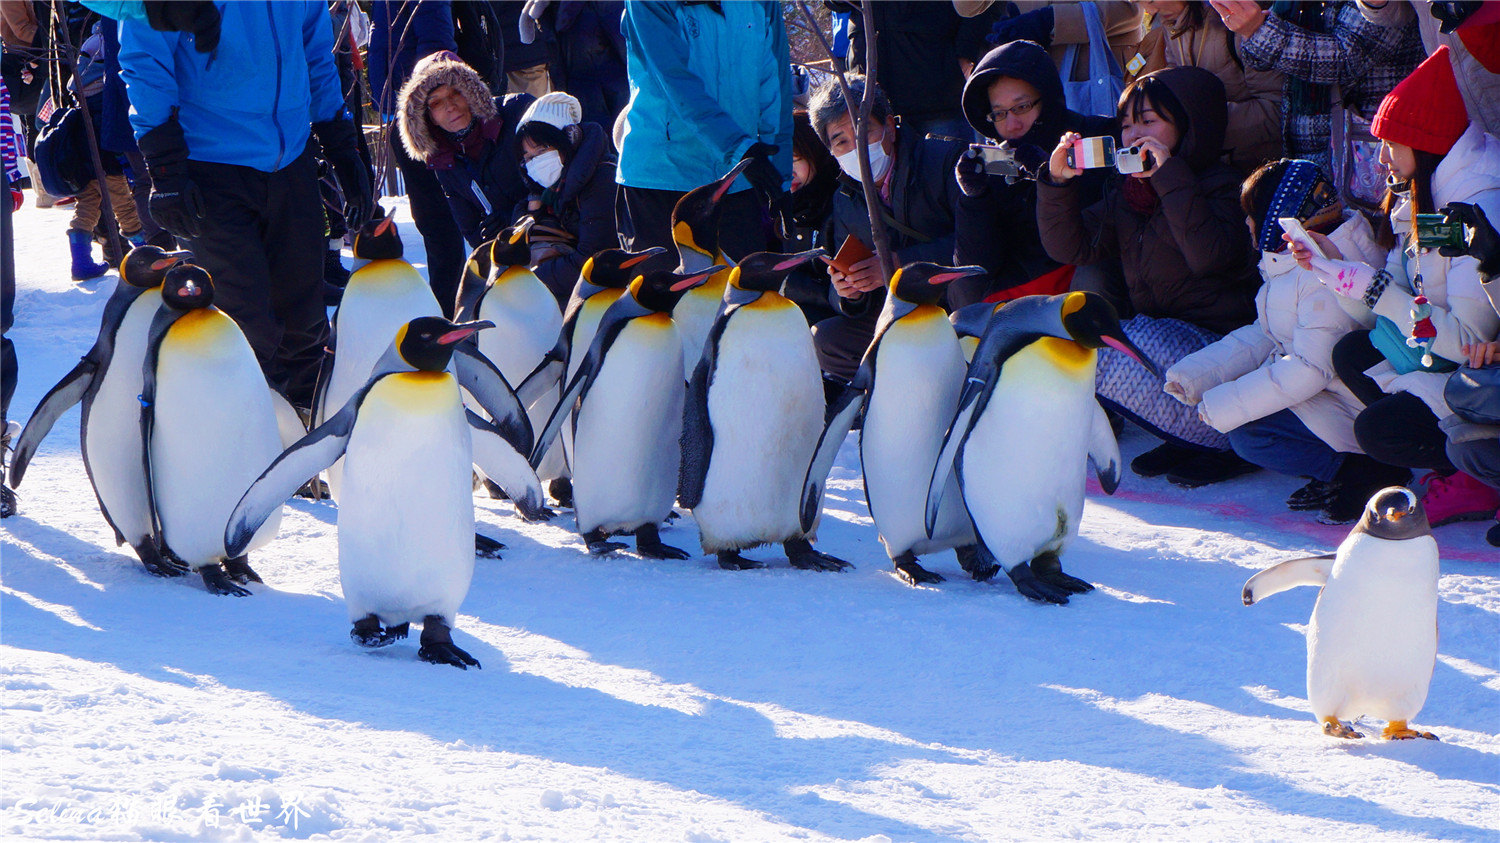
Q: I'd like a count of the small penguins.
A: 1